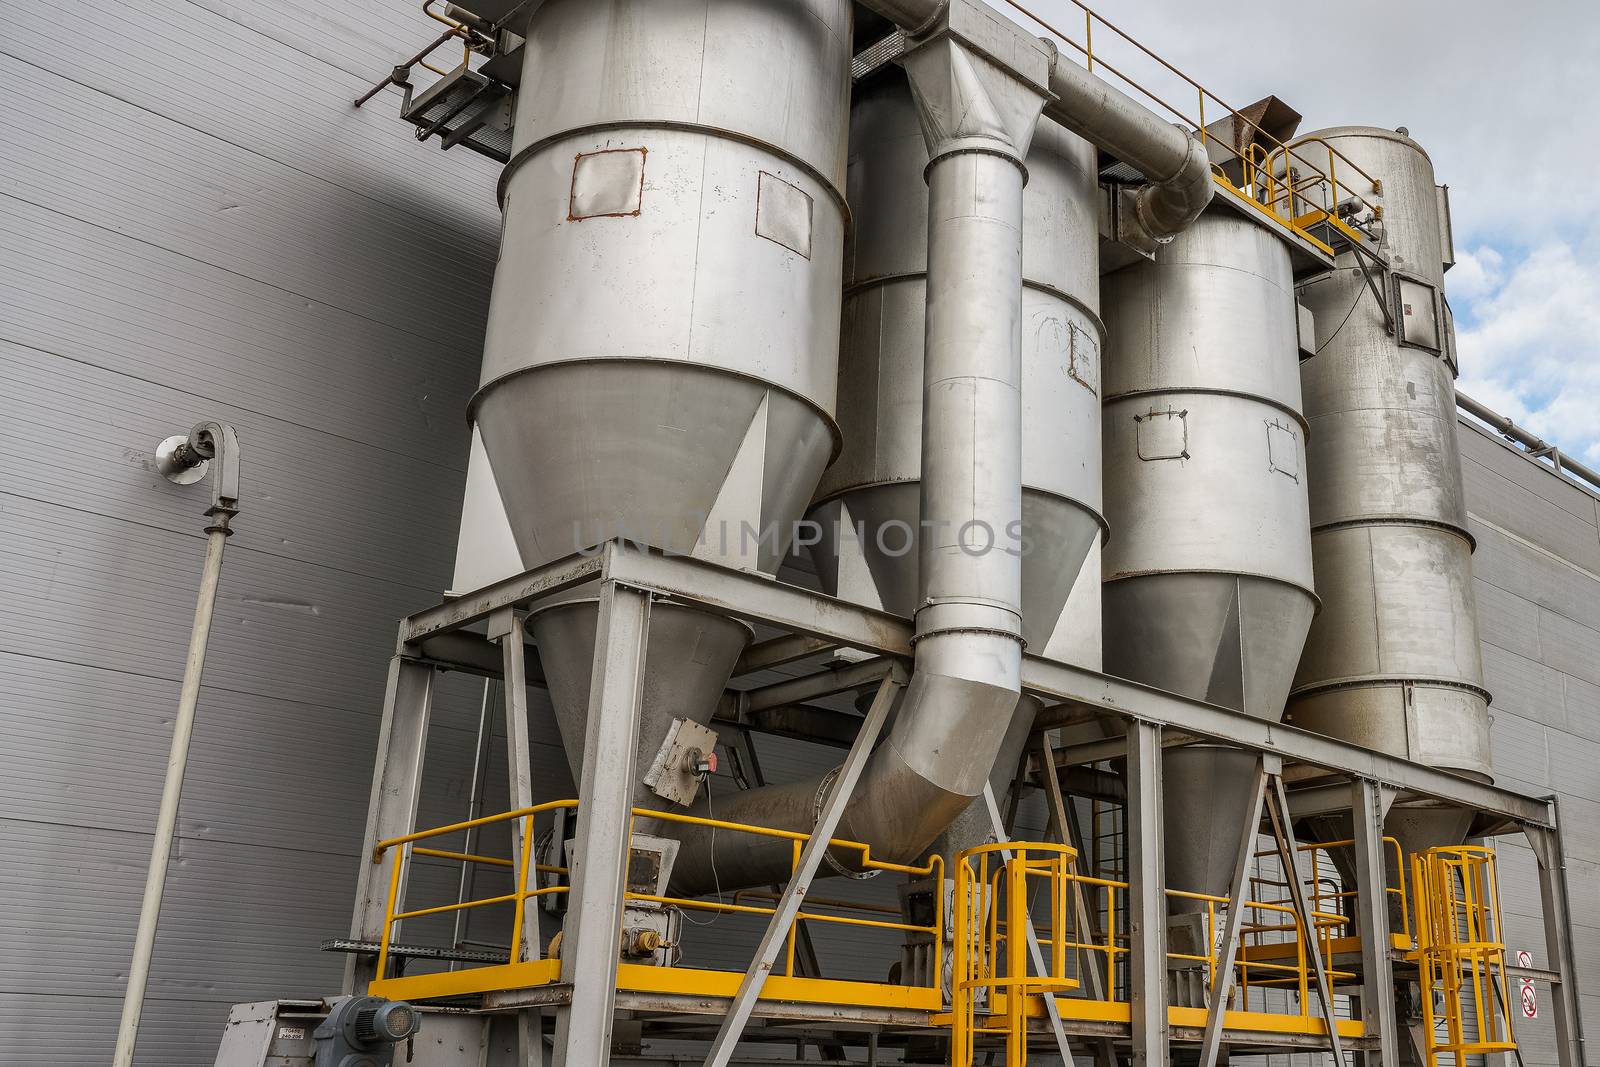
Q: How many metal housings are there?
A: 4